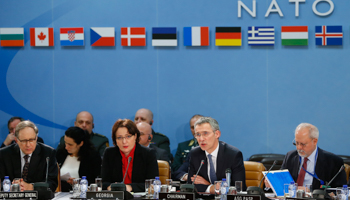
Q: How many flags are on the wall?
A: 11